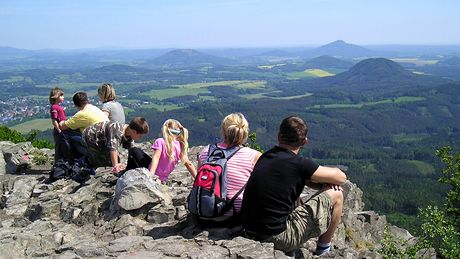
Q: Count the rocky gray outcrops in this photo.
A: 1